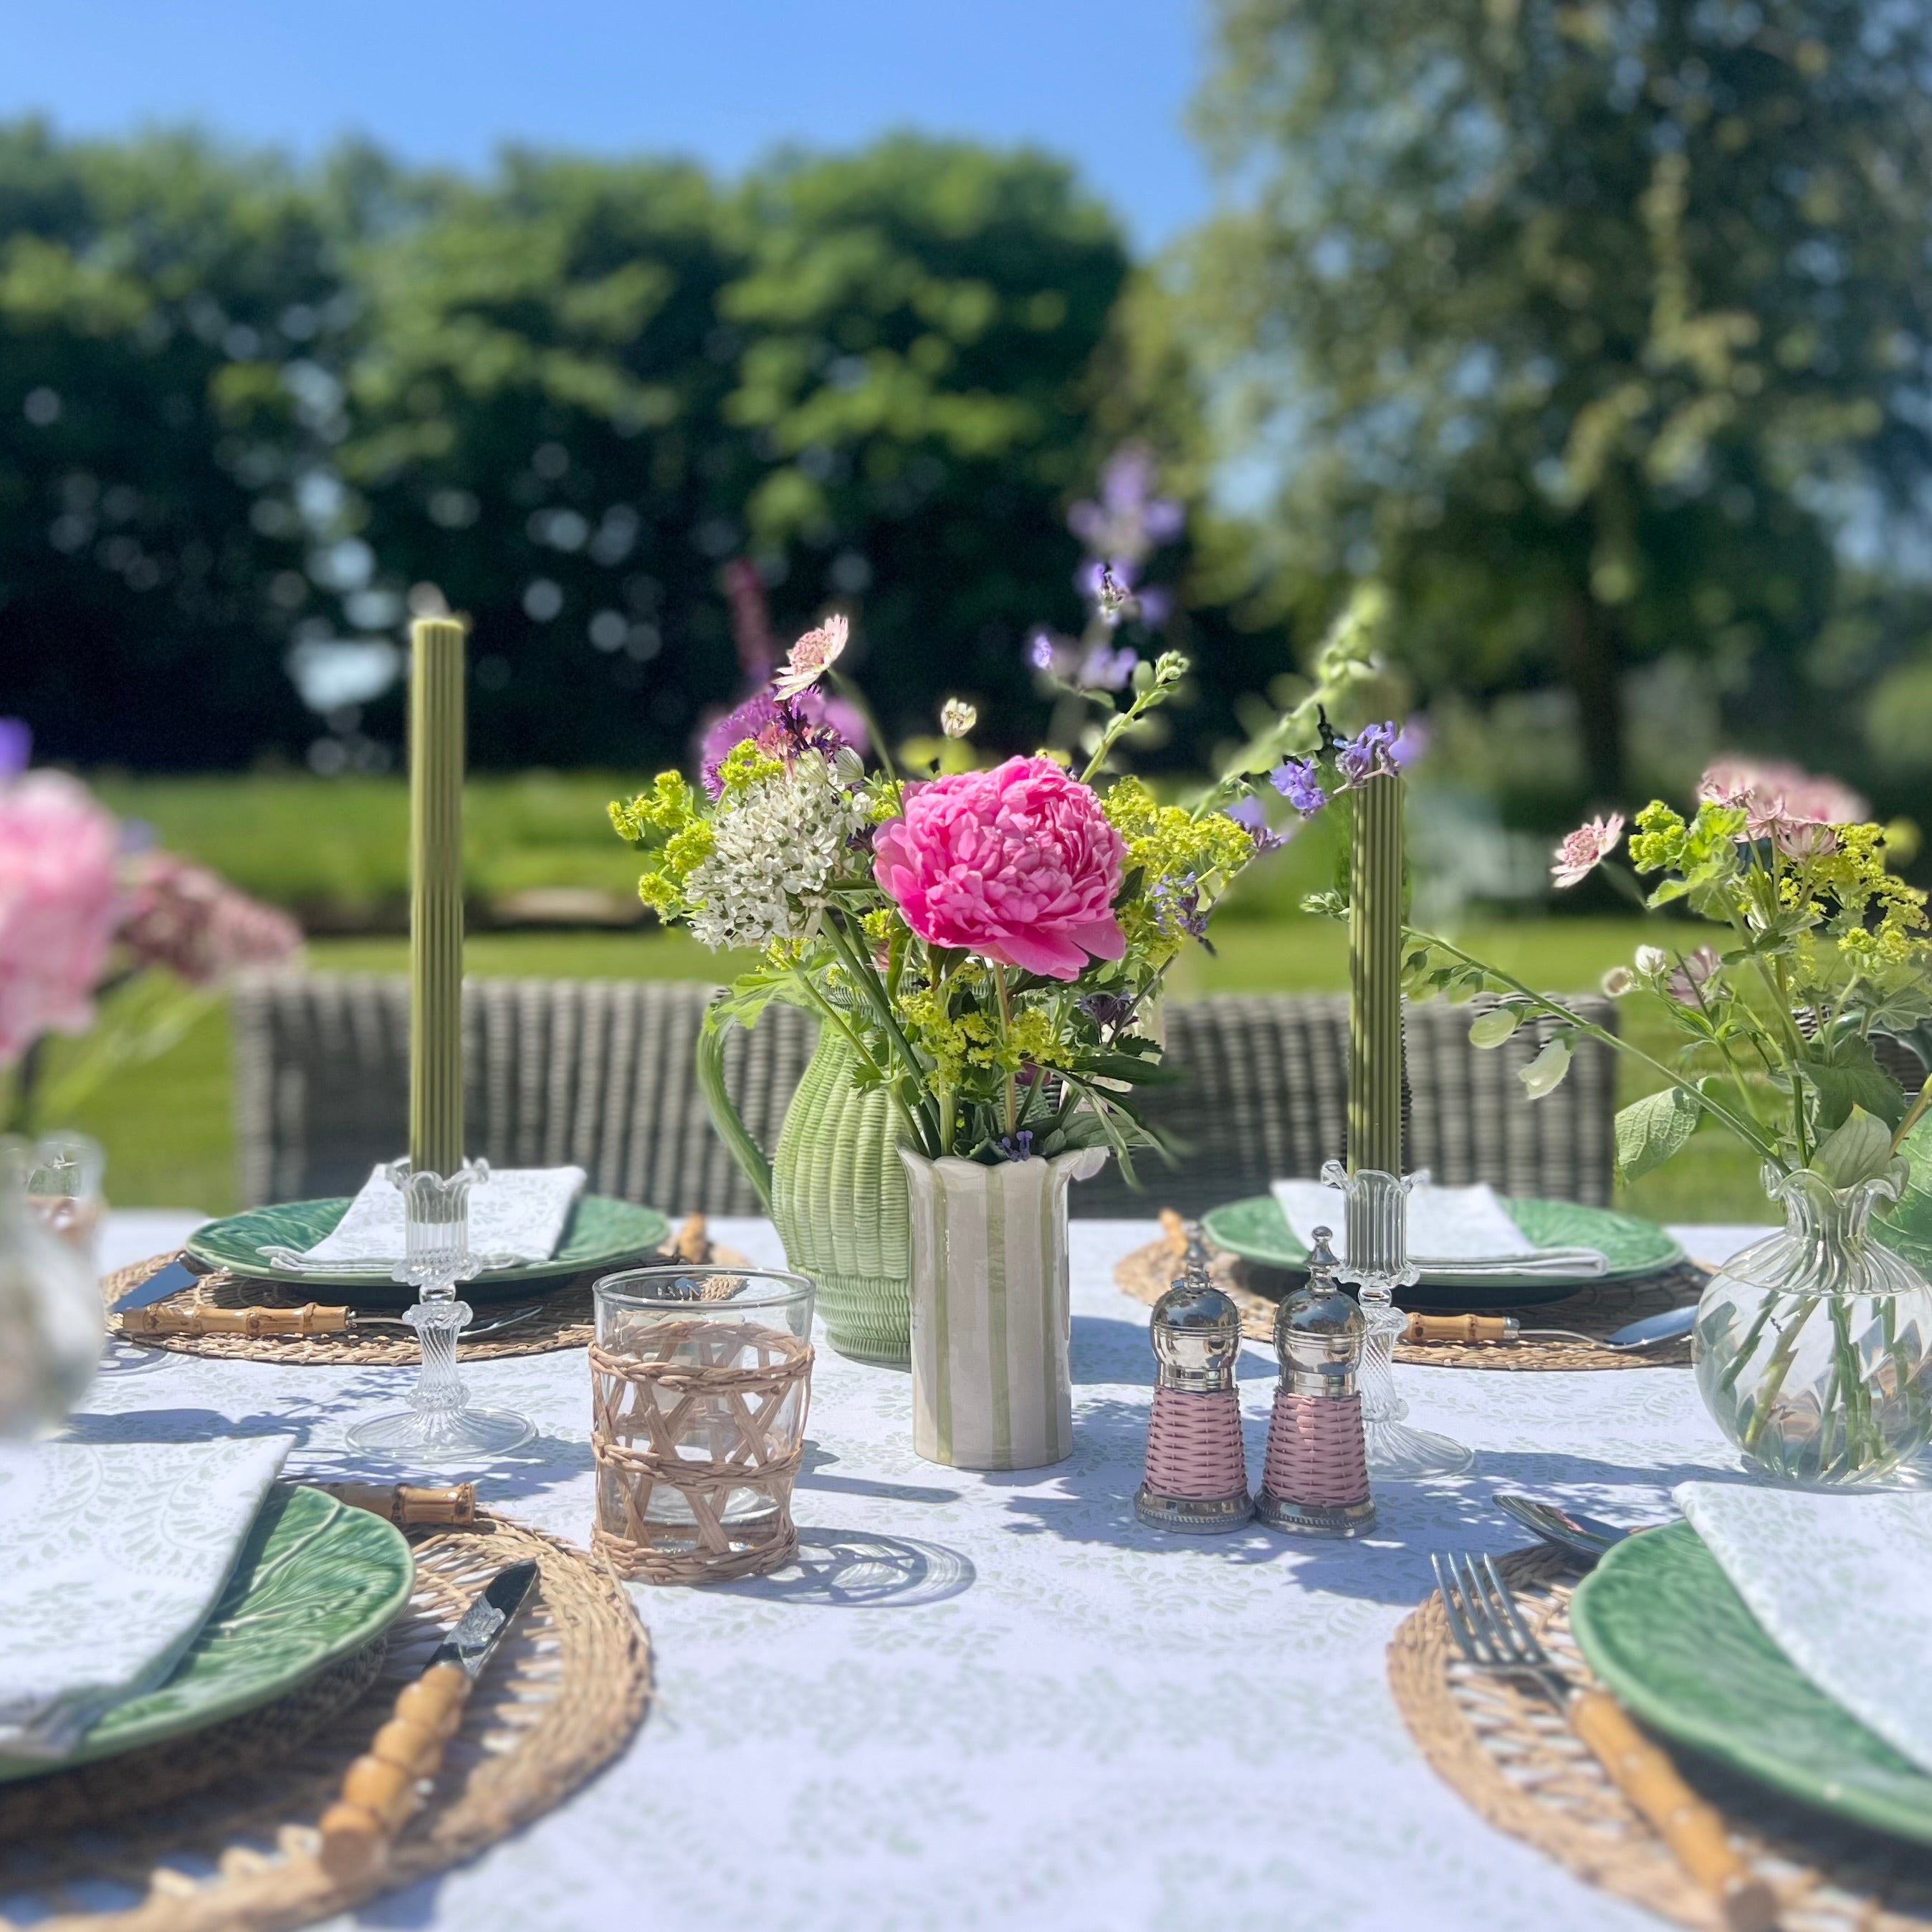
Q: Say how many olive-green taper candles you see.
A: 2